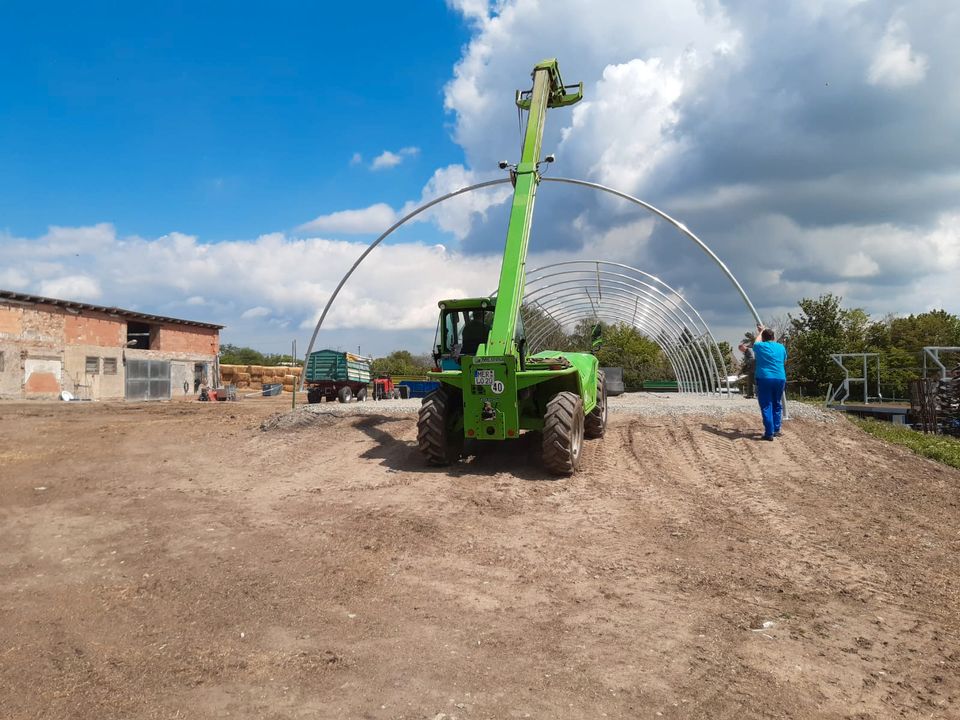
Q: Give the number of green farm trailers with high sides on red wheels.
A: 1